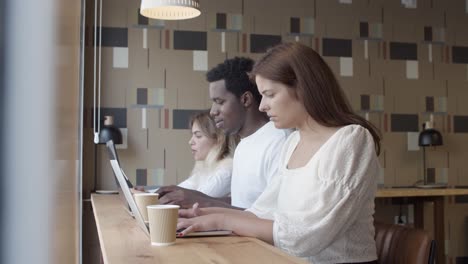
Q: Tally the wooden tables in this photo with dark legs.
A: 1